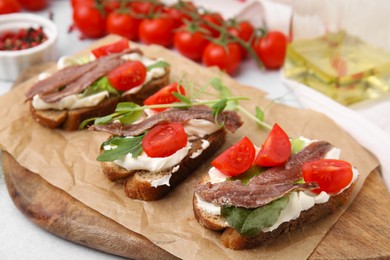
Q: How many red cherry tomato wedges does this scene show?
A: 7